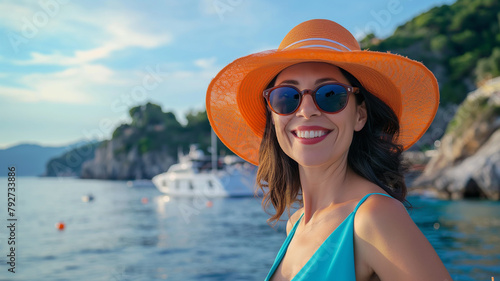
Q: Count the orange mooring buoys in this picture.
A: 3